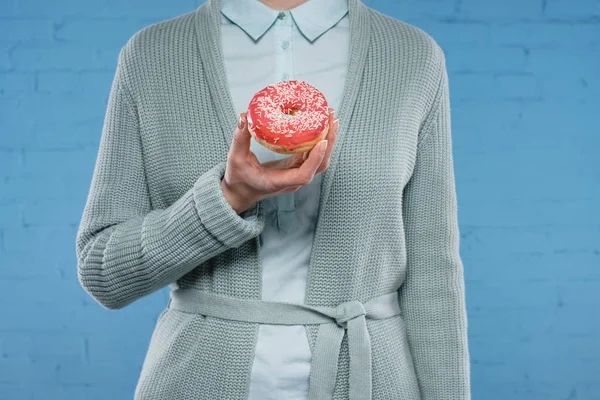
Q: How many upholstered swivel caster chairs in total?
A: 0